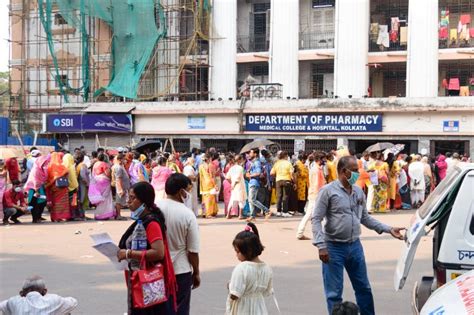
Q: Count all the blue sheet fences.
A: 1